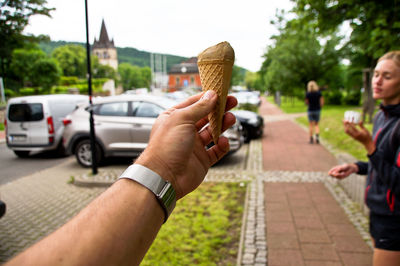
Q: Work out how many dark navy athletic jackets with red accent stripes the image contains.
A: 1